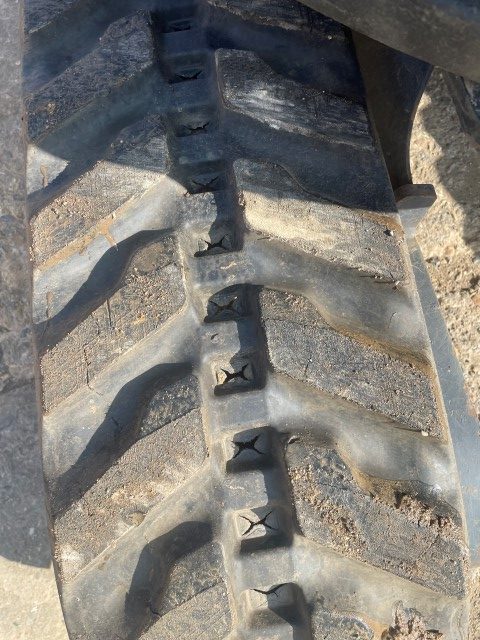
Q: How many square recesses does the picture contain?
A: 10